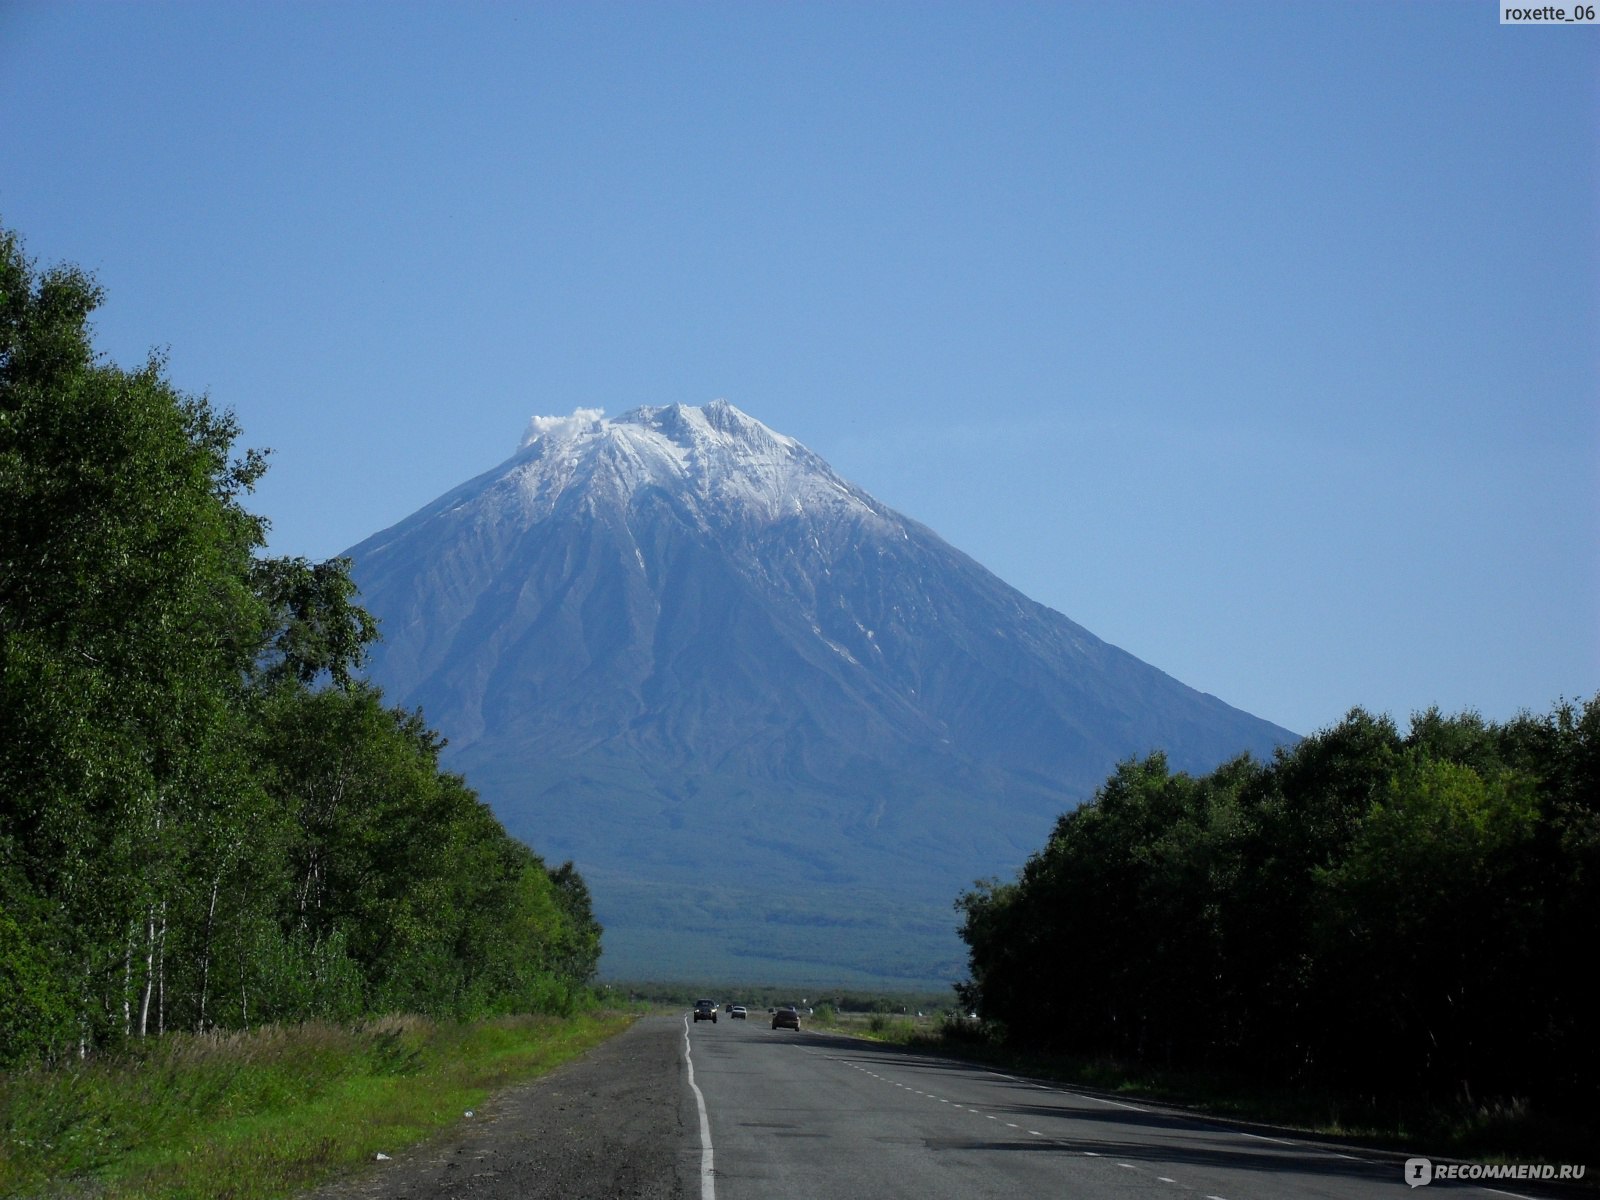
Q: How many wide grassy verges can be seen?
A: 1